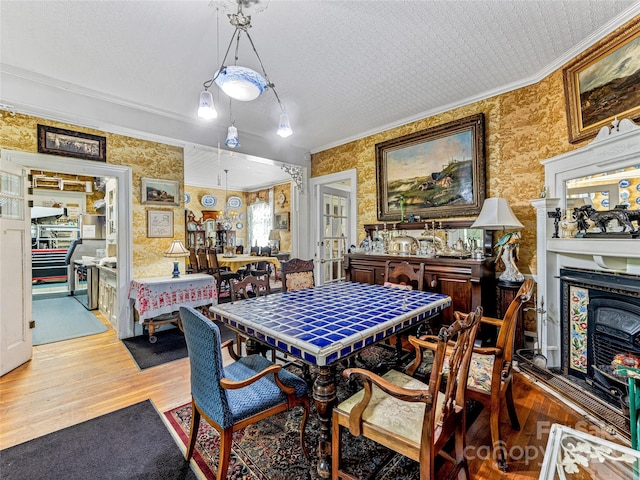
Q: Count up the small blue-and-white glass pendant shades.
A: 3